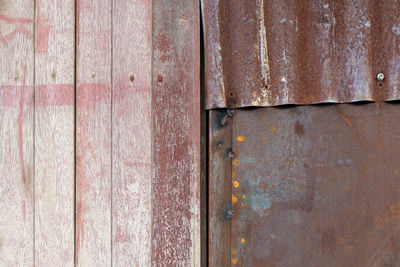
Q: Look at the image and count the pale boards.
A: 4